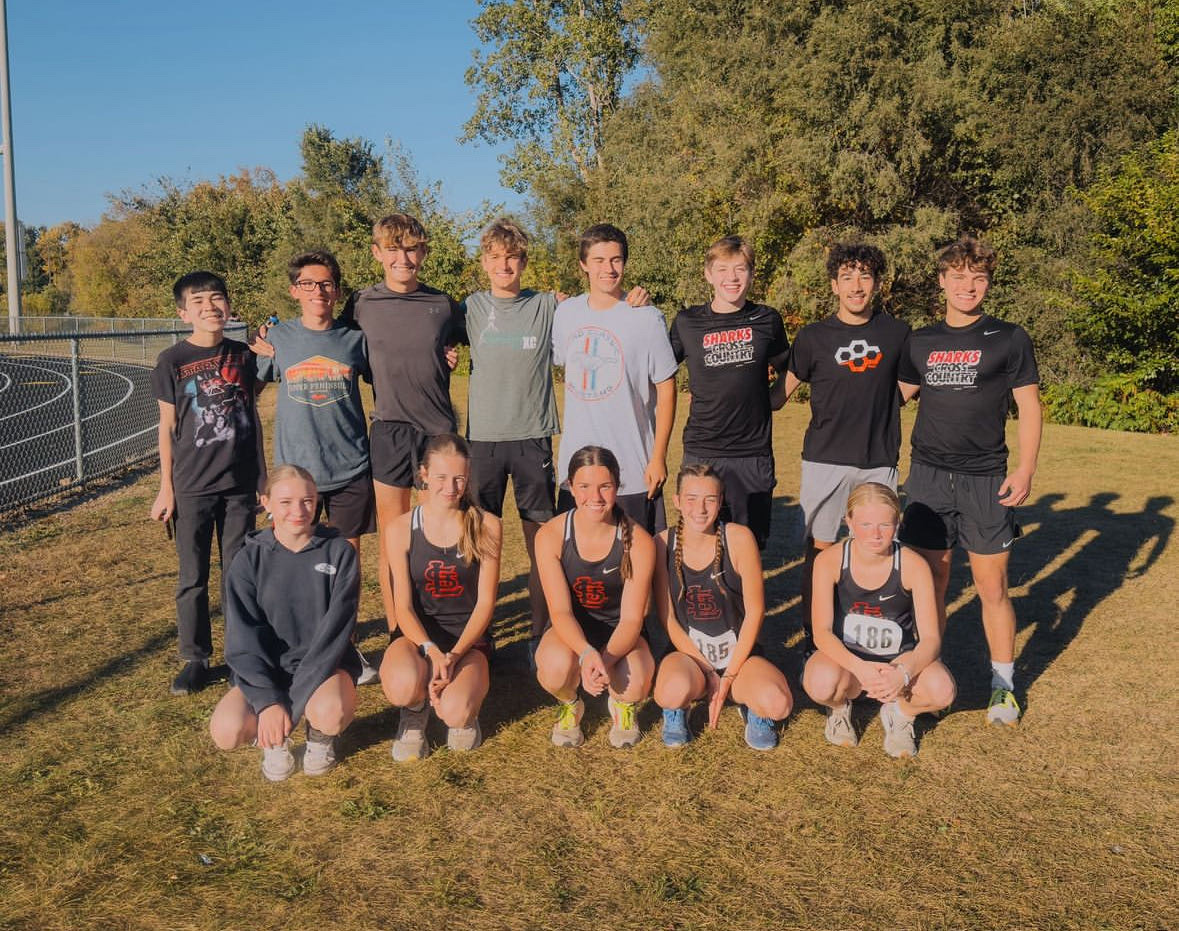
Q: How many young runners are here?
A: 13